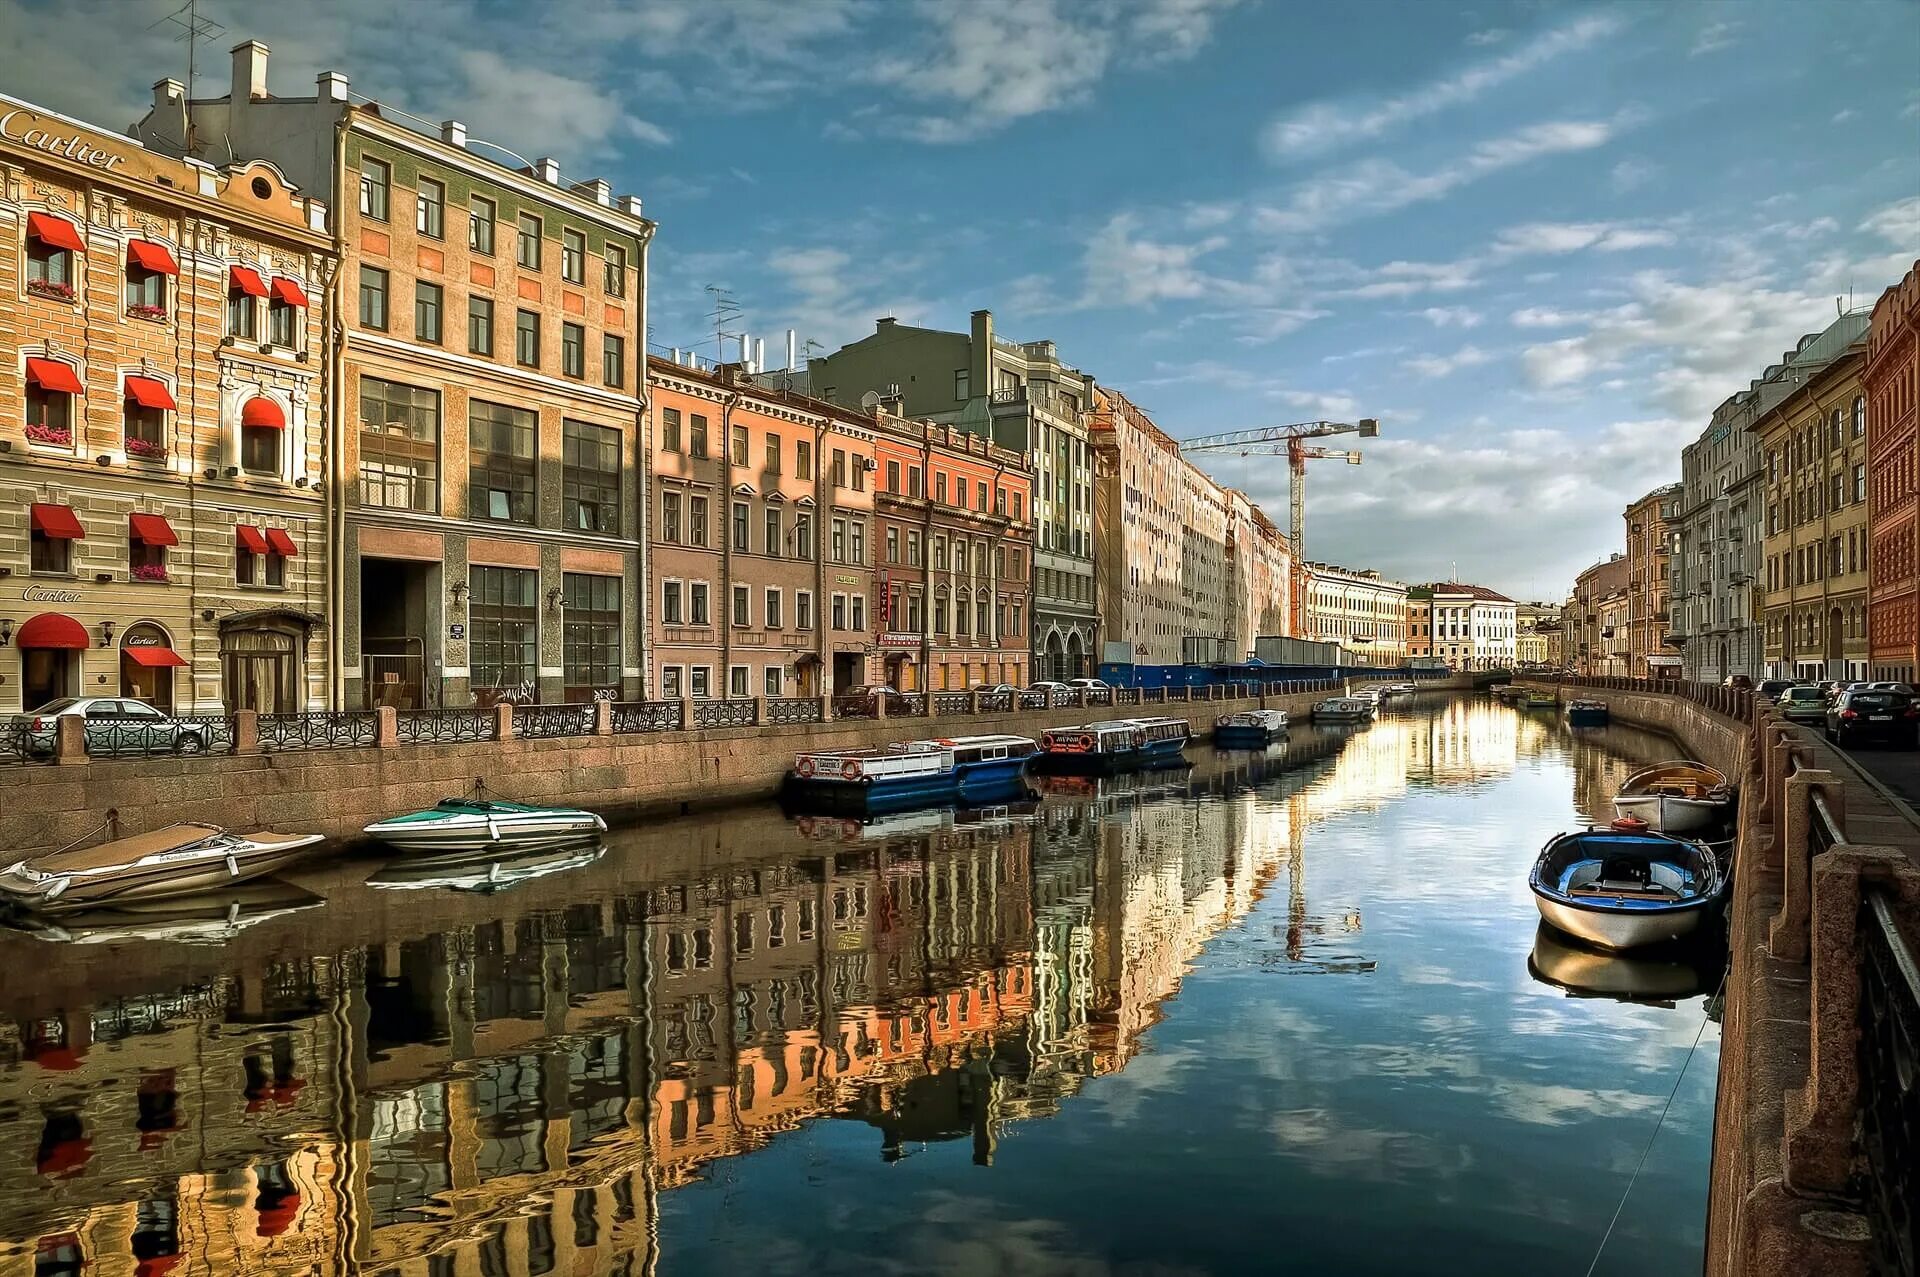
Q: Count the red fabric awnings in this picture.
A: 13